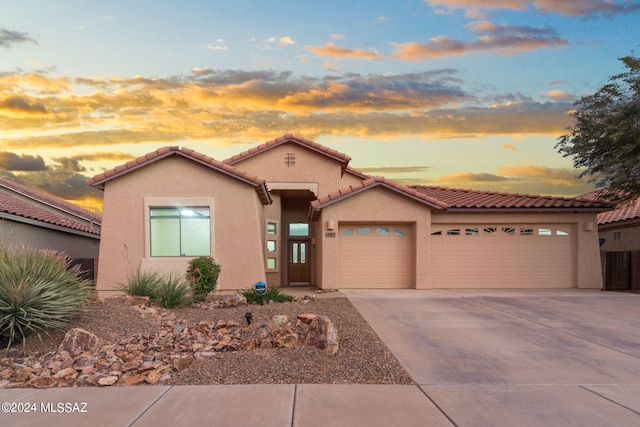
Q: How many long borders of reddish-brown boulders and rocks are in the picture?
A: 1